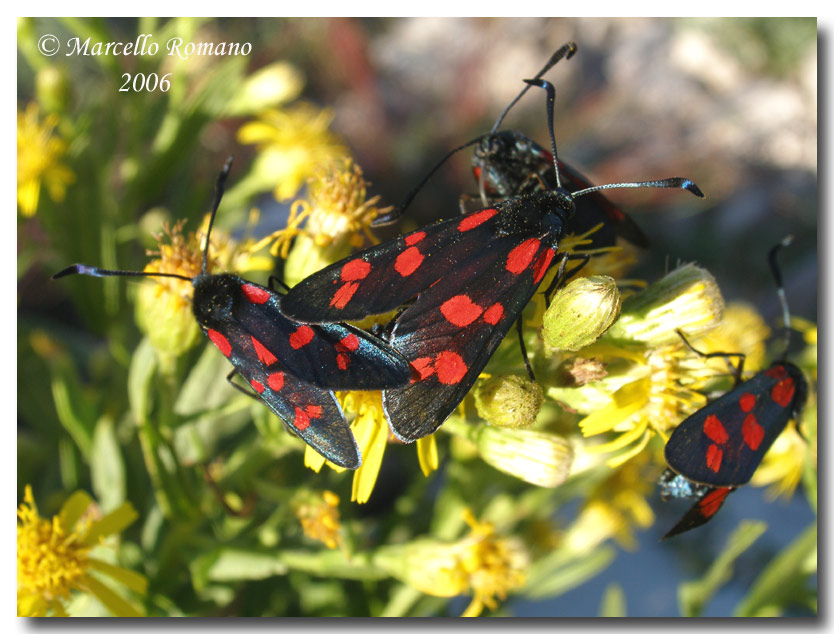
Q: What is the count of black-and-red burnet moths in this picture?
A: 4